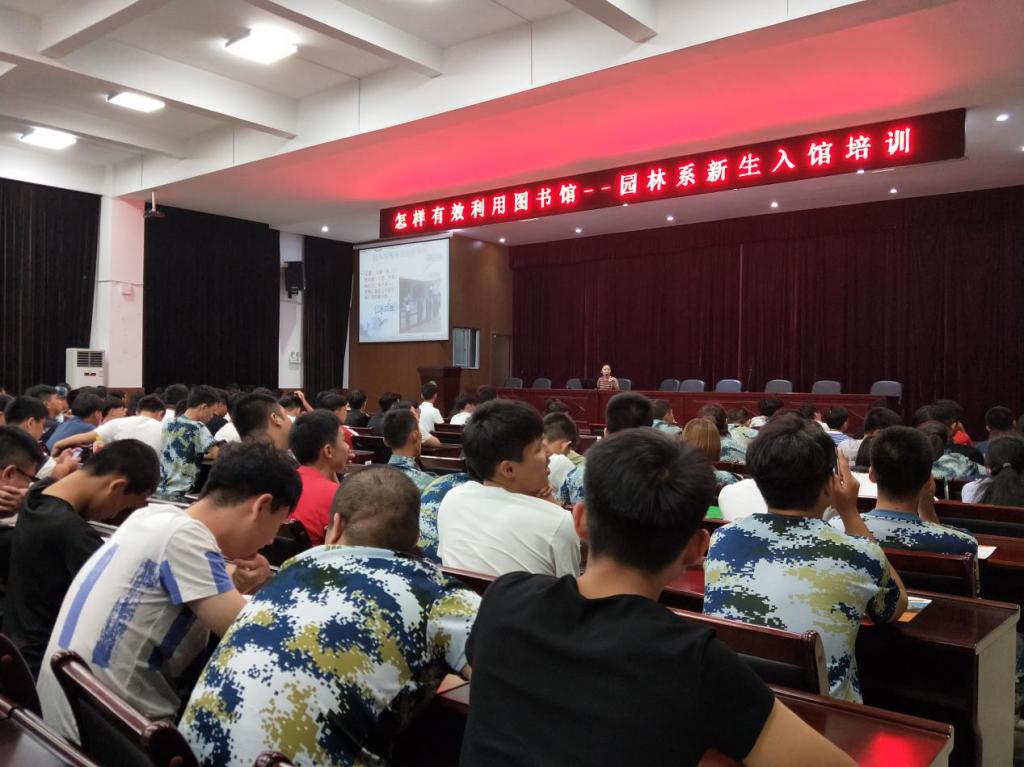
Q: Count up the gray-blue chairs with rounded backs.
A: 10